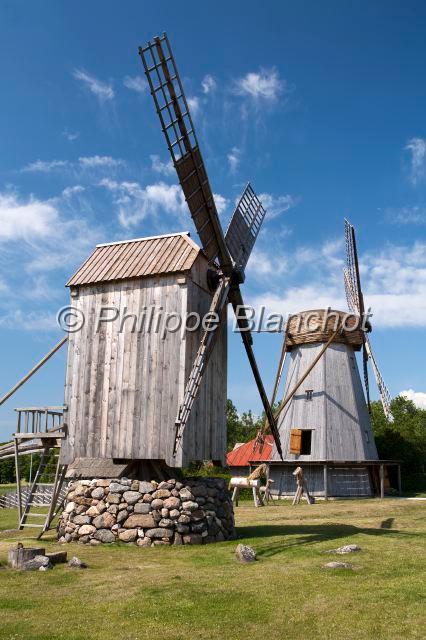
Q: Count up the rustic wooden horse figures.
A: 3